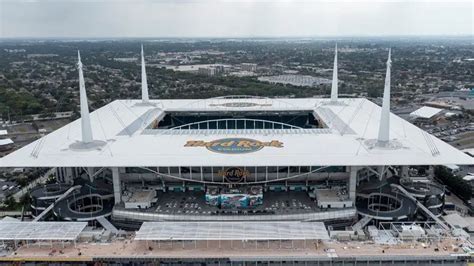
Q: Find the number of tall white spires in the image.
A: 4